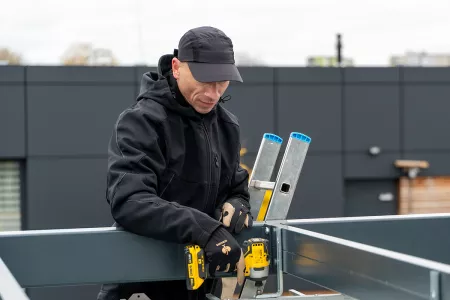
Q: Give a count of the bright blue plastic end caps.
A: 2